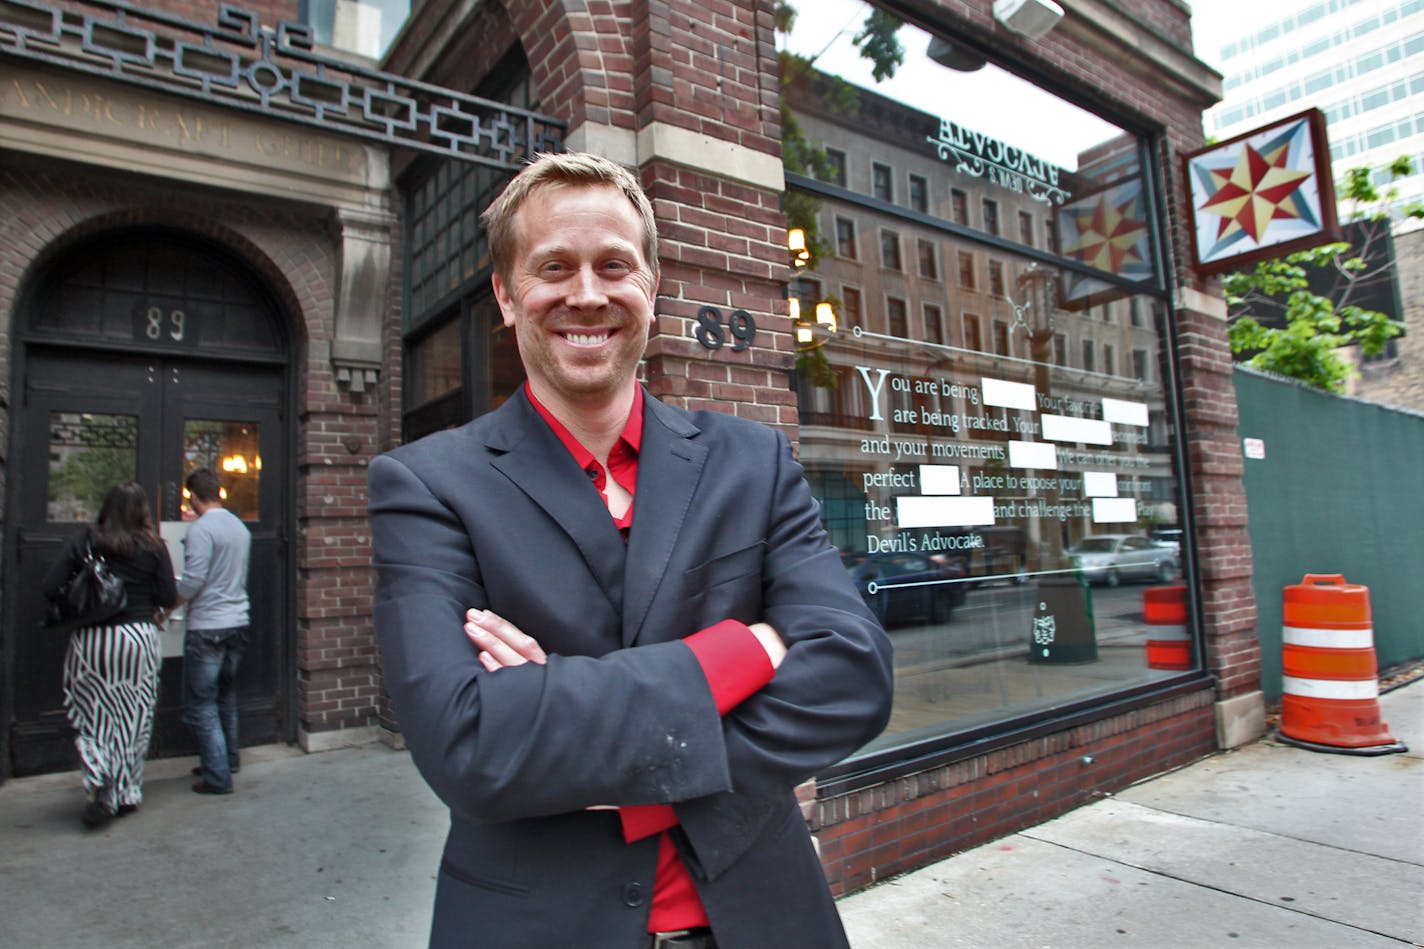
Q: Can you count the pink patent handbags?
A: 0